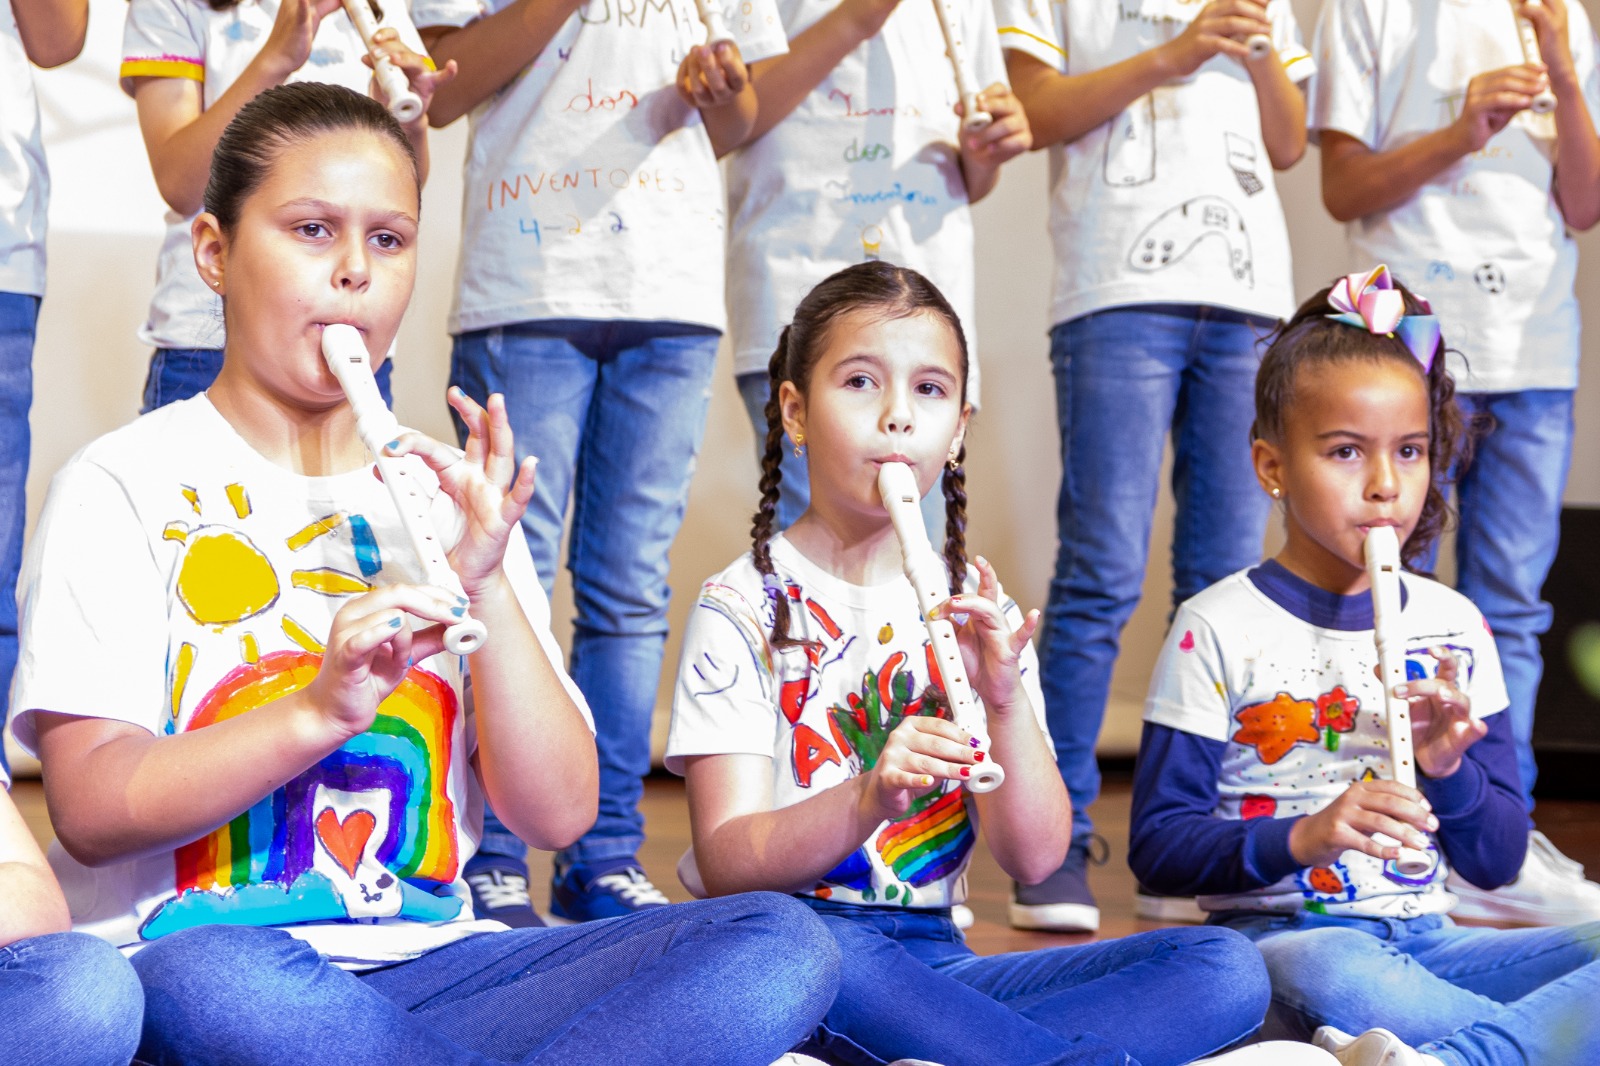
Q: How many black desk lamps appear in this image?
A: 0